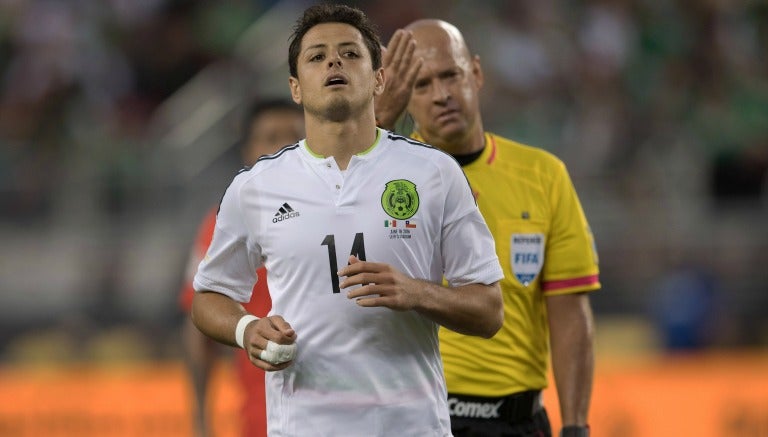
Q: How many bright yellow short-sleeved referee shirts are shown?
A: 1